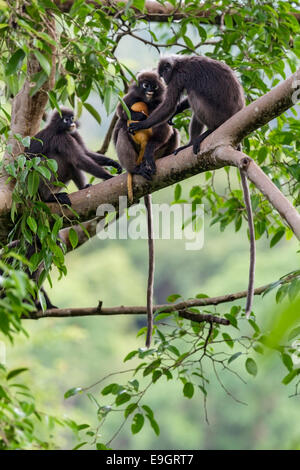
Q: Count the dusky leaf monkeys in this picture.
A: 4